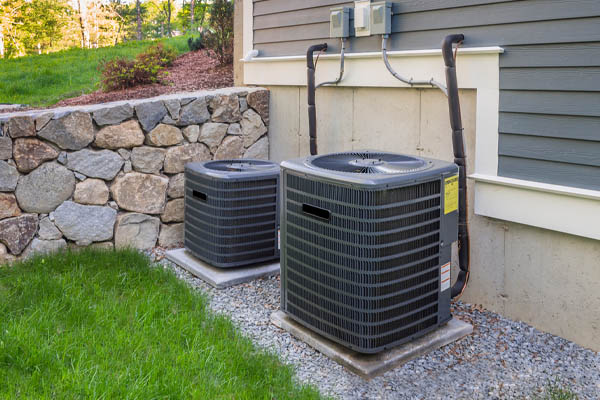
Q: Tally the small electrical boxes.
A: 3